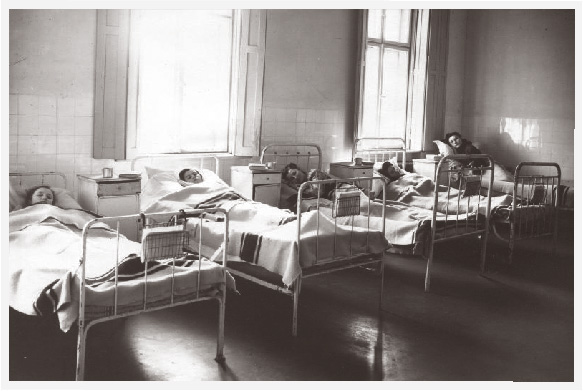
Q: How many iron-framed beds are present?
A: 5